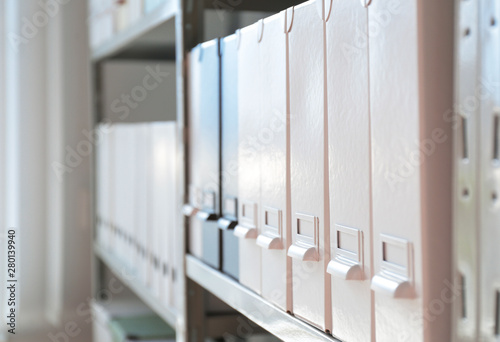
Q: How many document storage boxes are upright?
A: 8